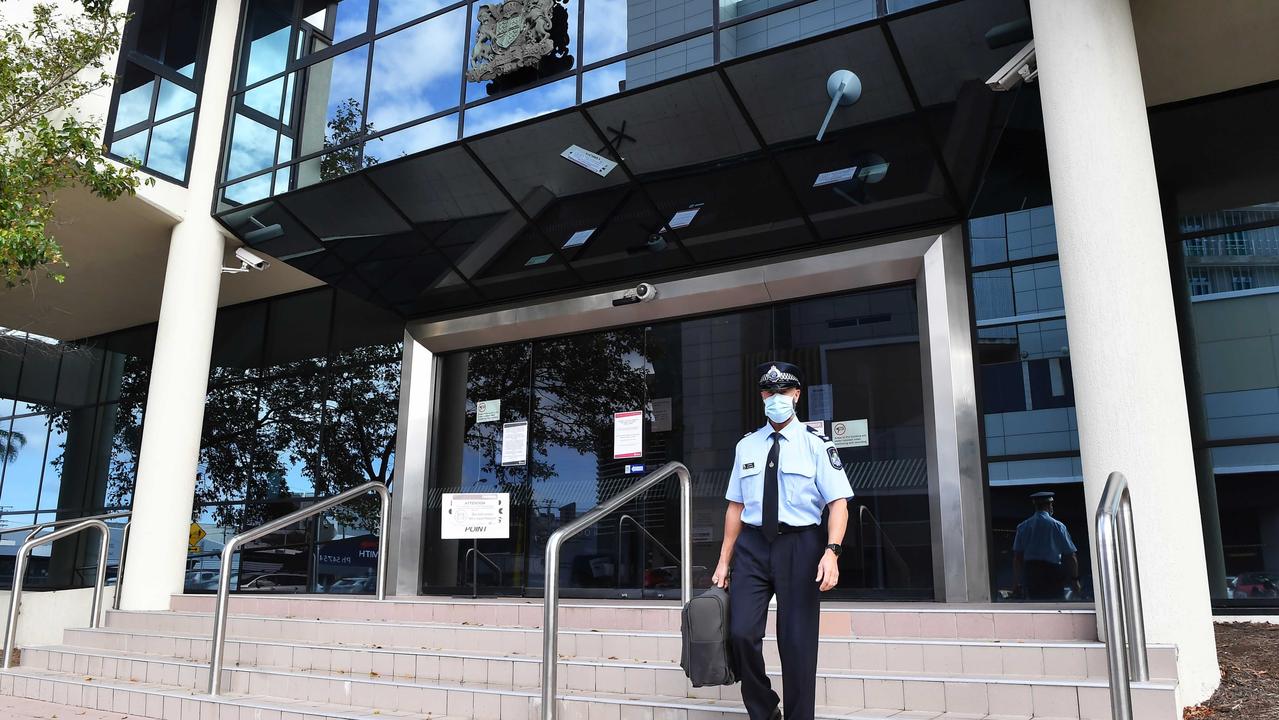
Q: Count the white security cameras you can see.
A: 3